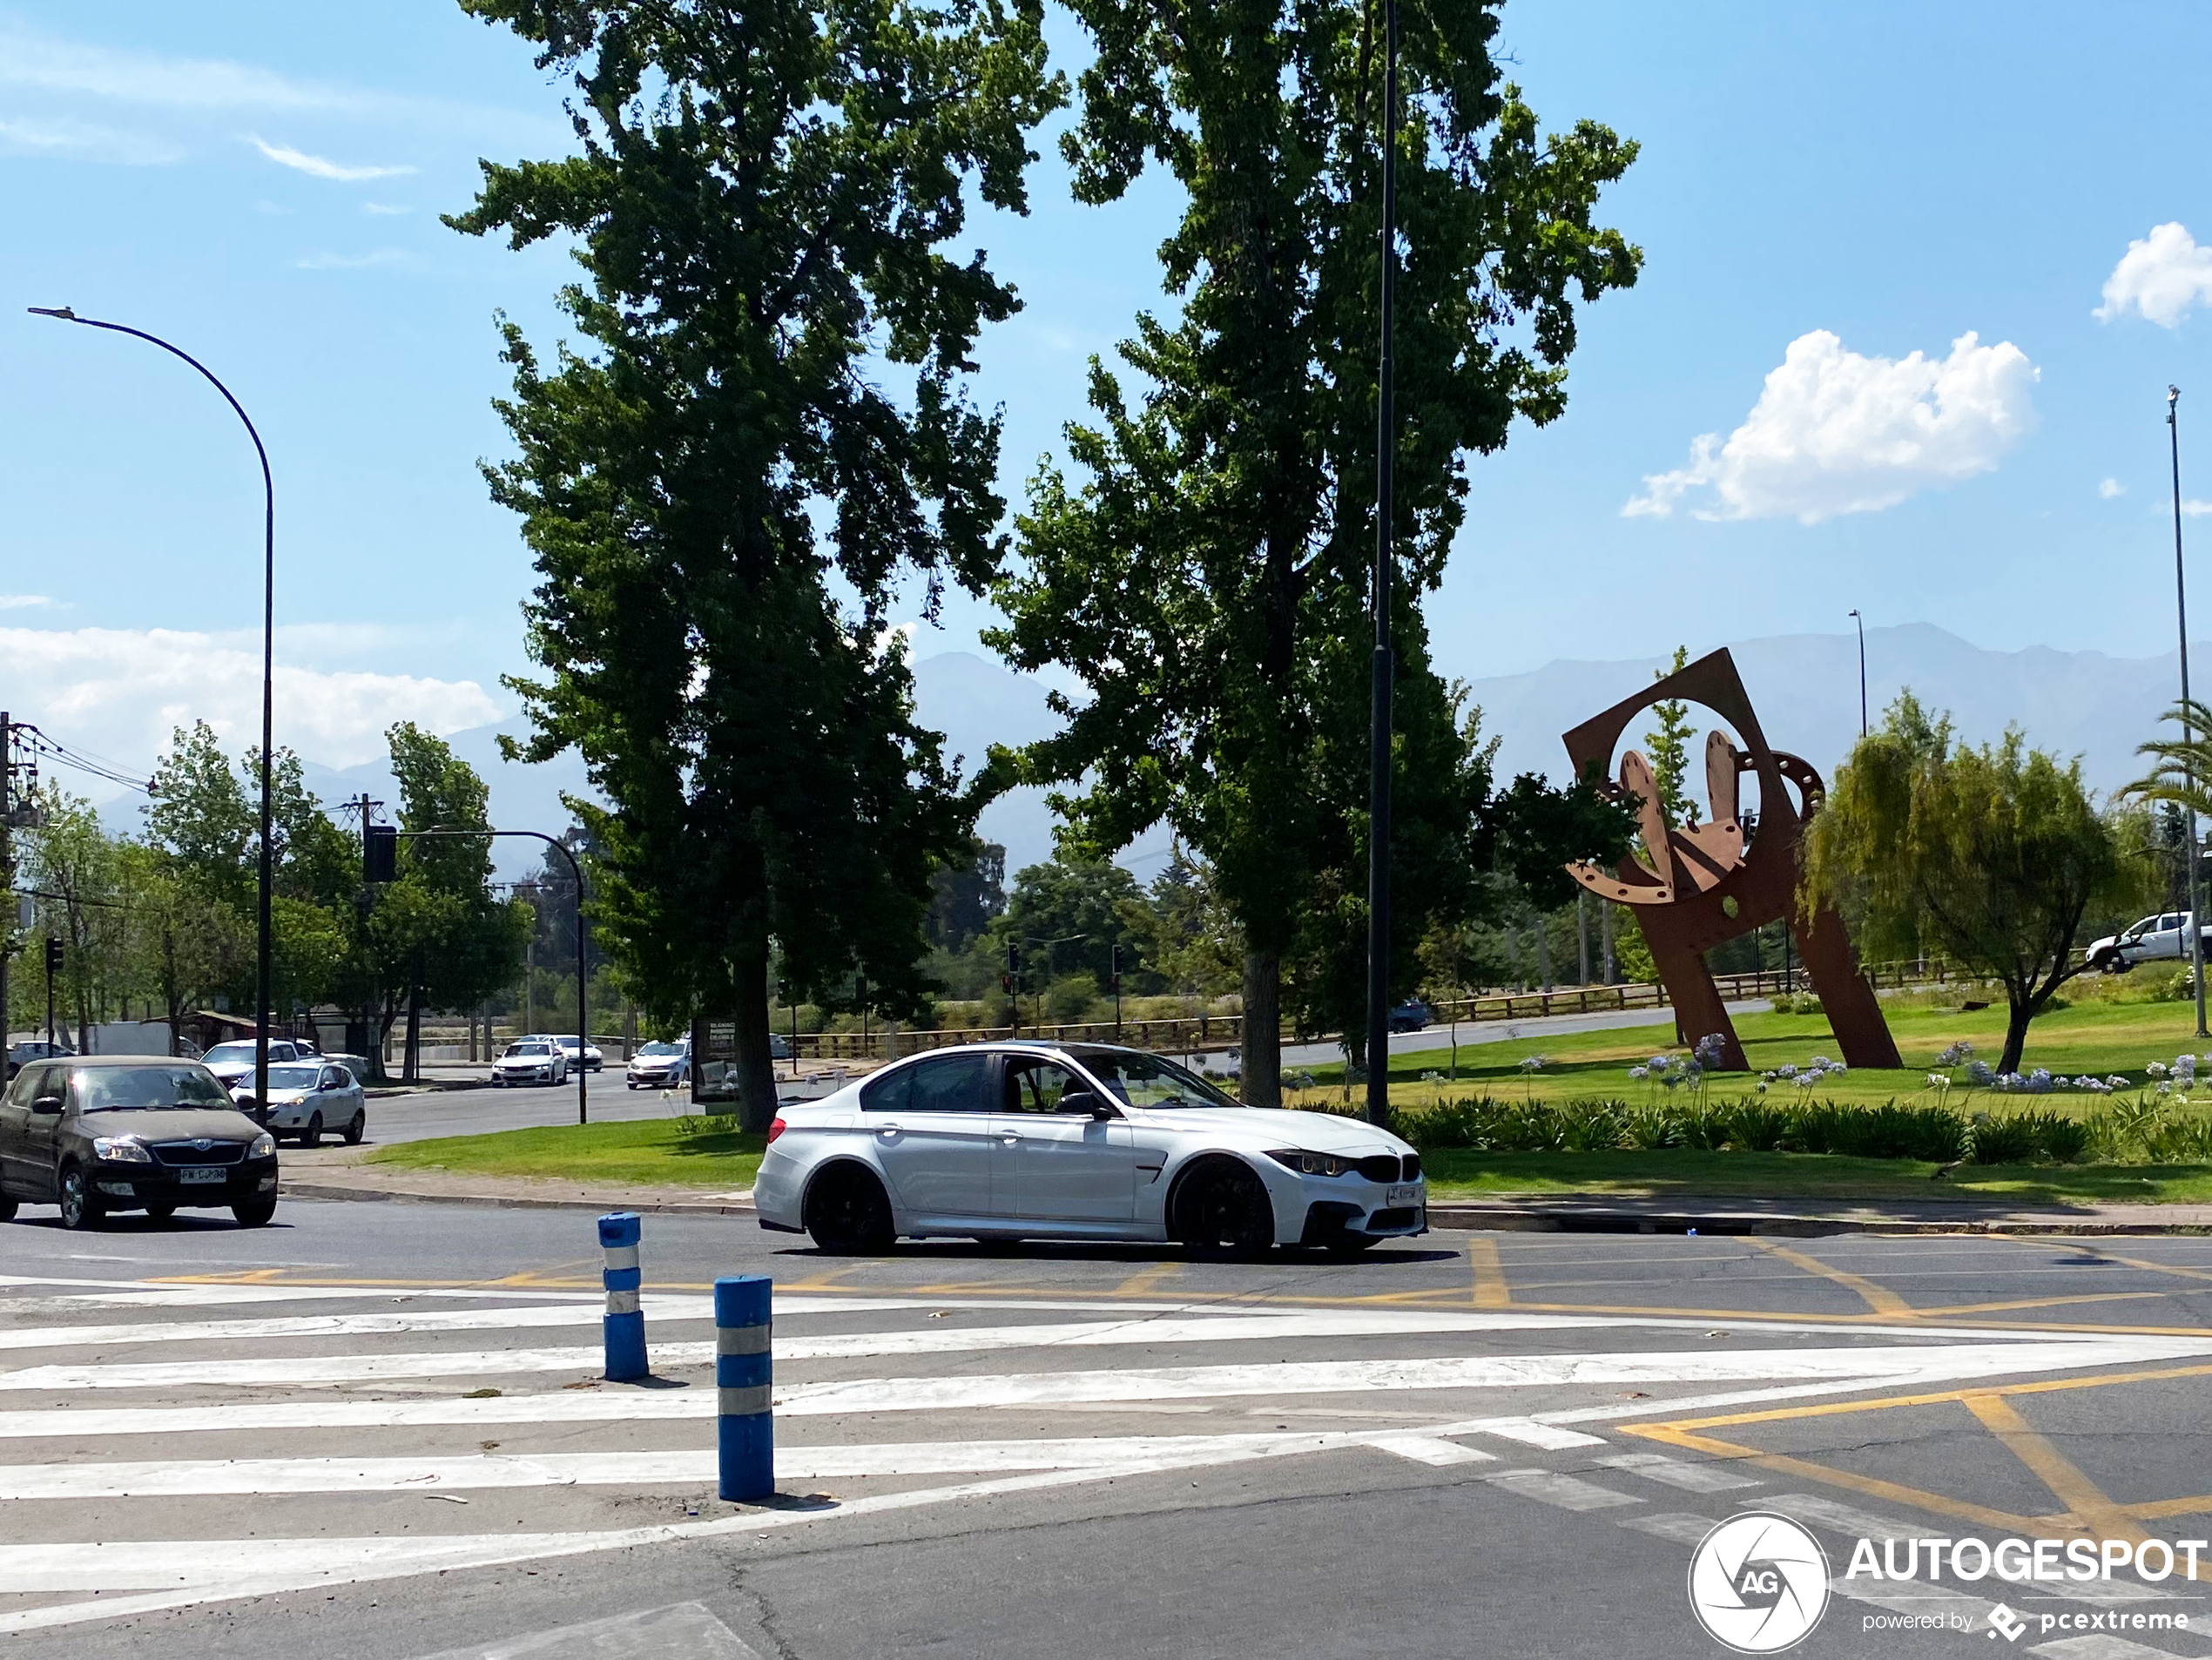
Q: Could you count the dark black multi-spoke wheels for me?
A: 2